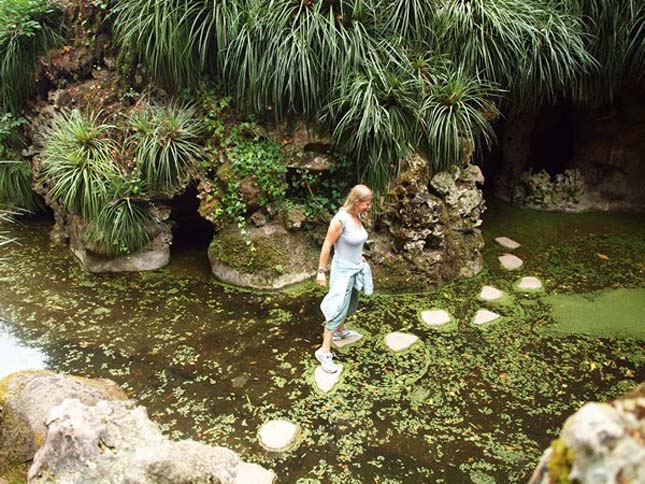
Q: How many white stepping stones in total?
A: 10